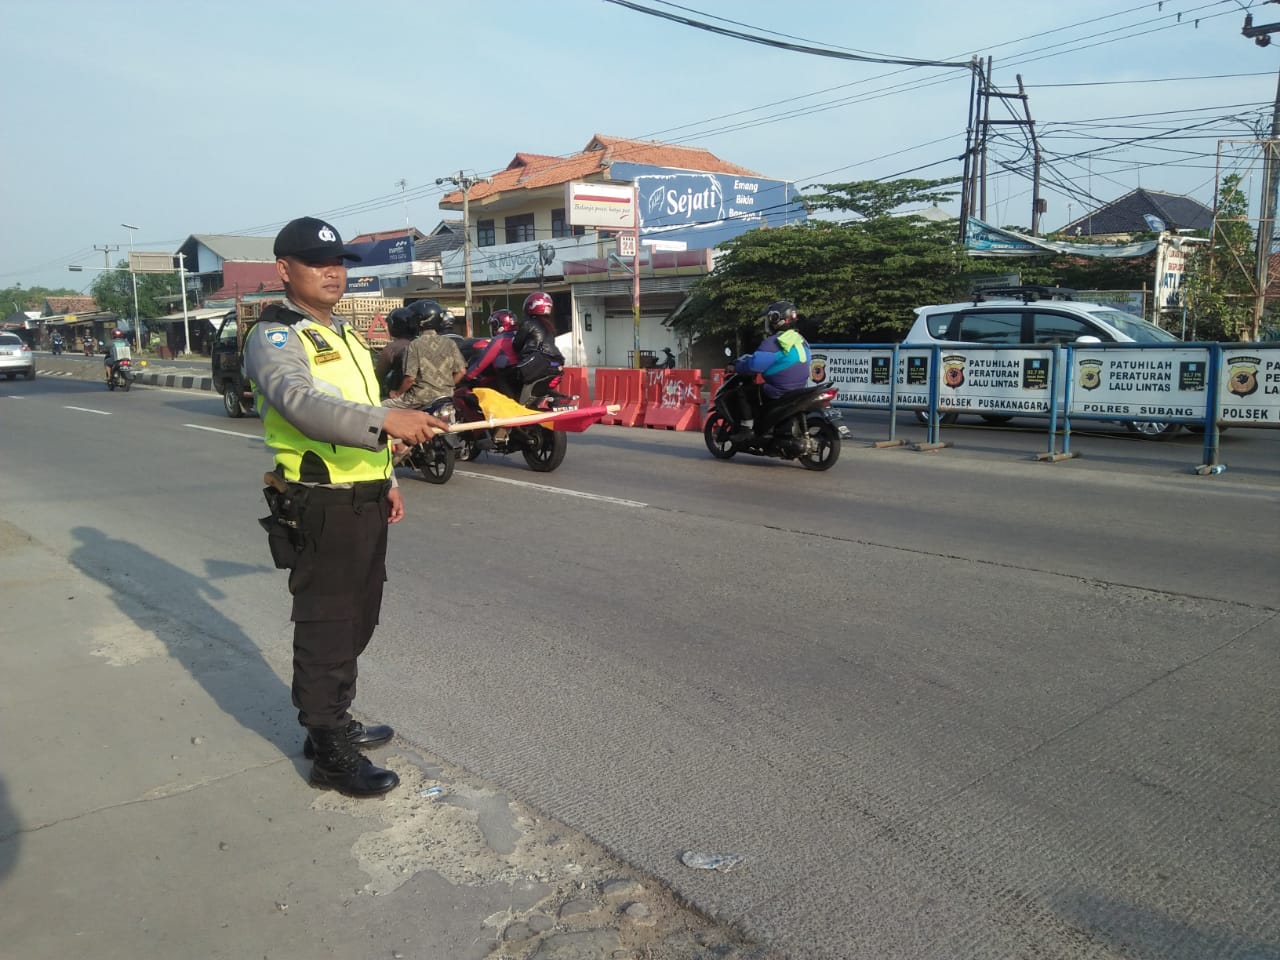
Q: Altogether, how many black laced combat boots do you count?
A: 2